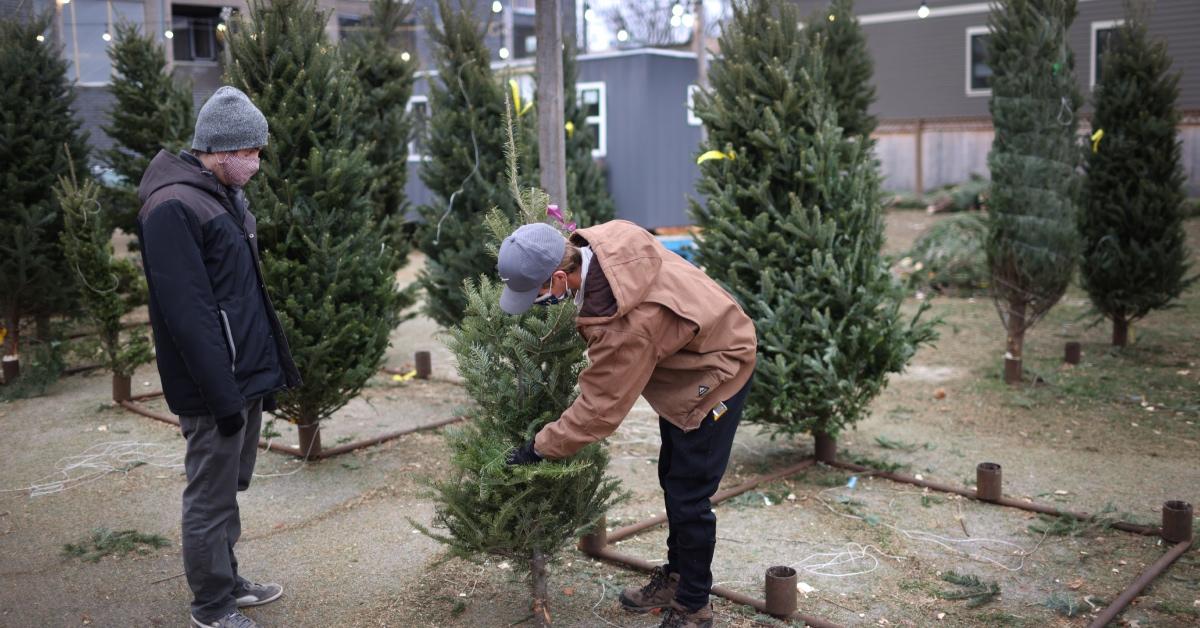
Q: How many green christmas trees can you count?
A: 12